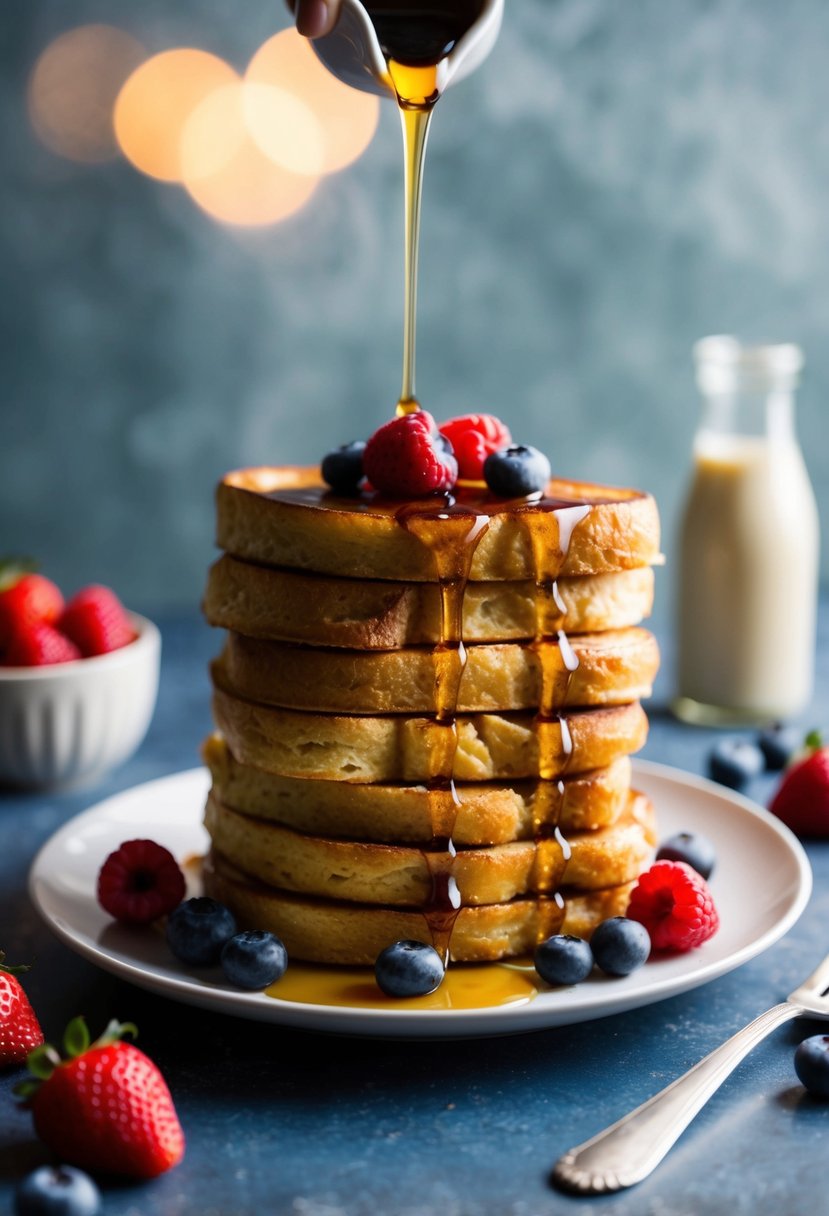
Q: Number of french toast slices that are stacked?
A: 7